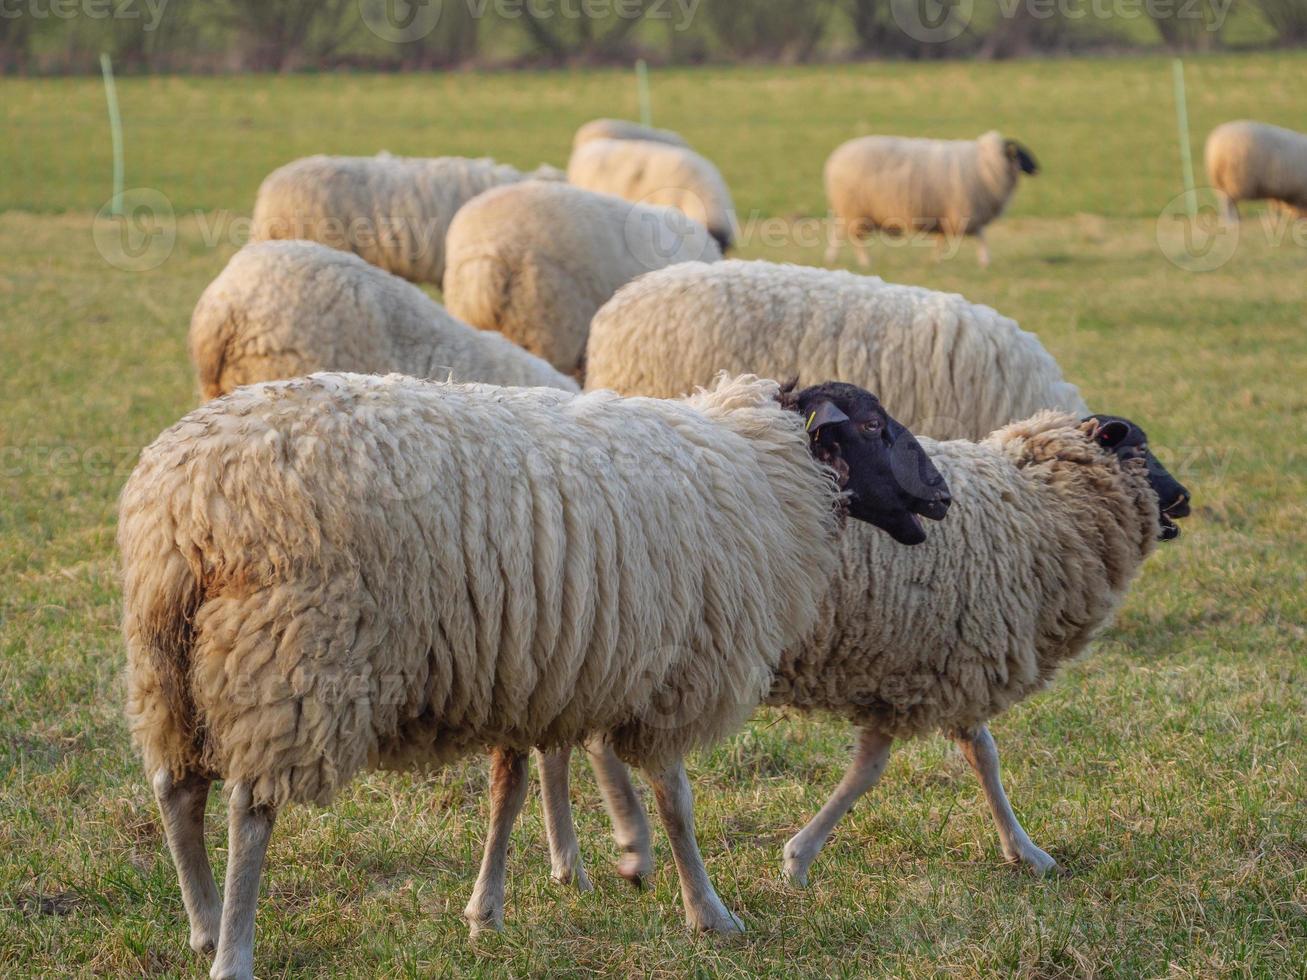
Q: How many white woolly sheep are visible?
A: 10